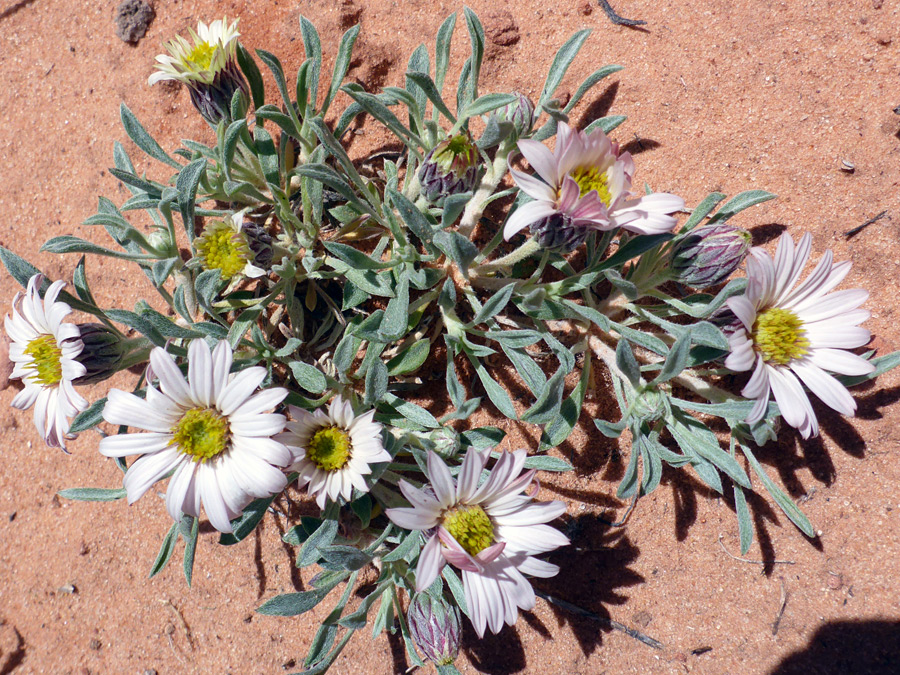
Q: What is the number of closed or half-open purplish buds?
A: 4